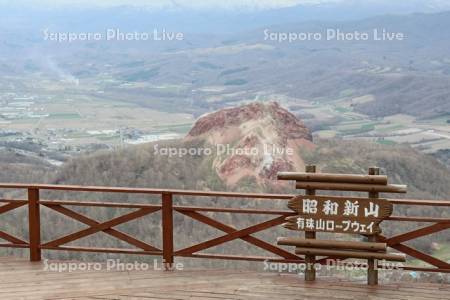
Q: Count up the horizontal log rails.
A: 4